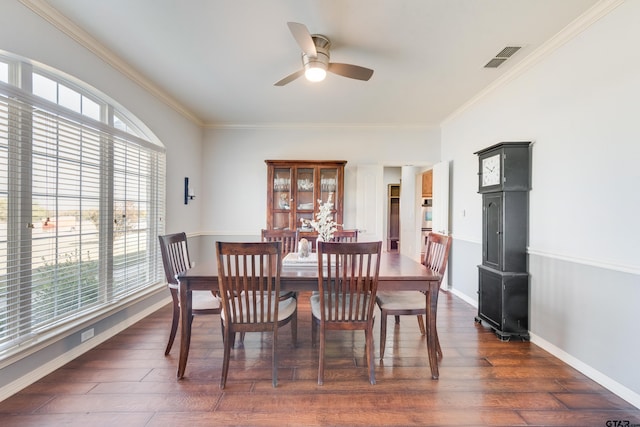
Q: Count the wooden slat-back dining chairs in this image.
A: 6